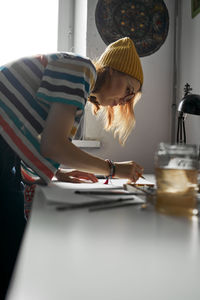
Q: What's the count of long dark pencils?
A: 3